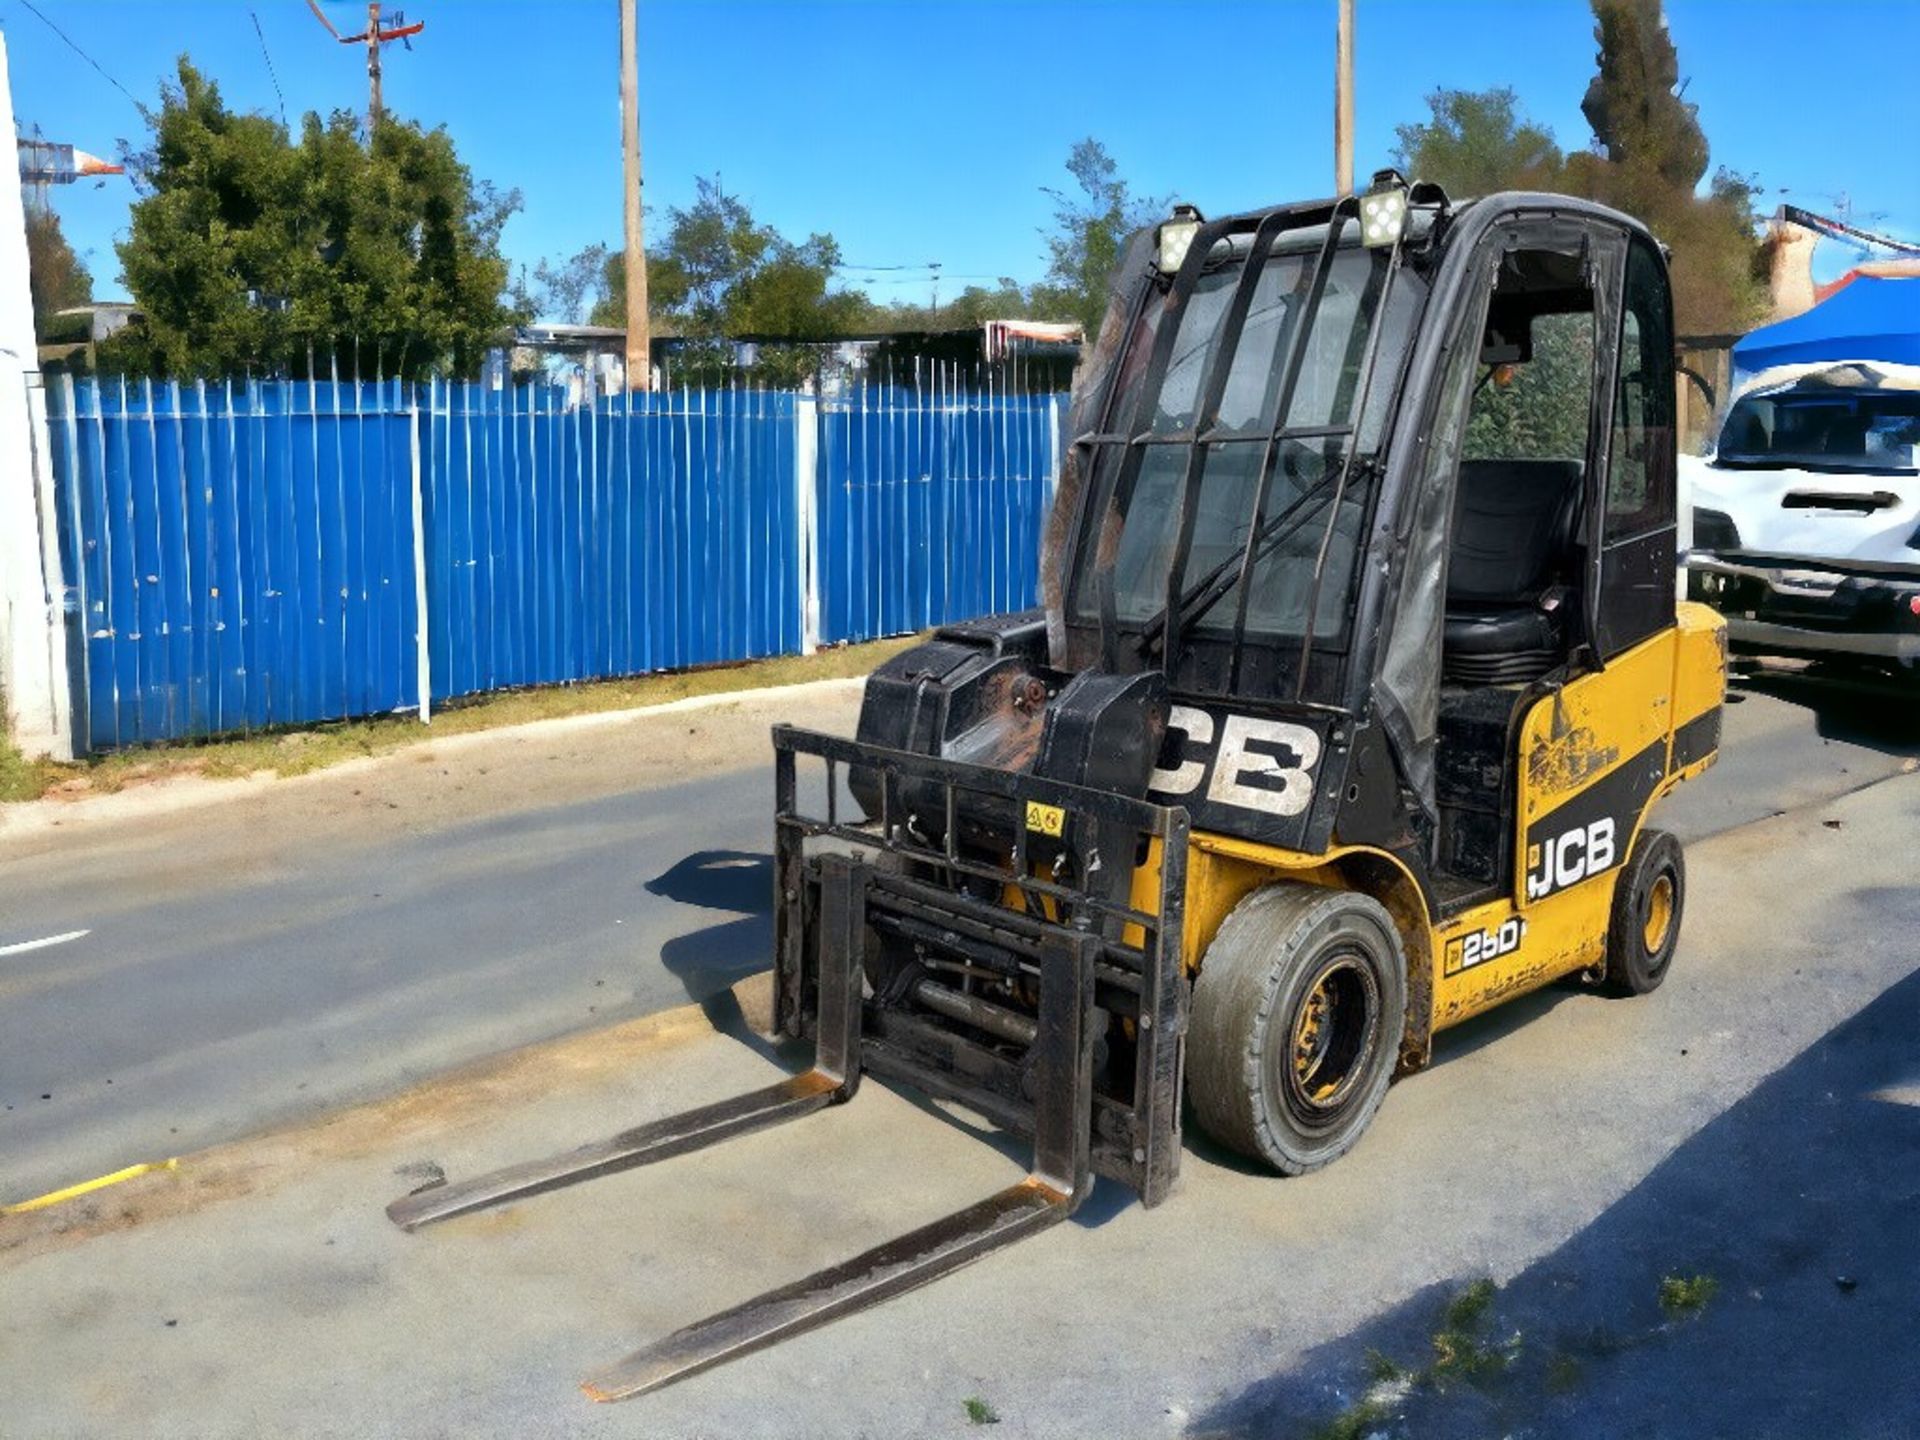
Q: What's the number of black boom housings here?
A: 2